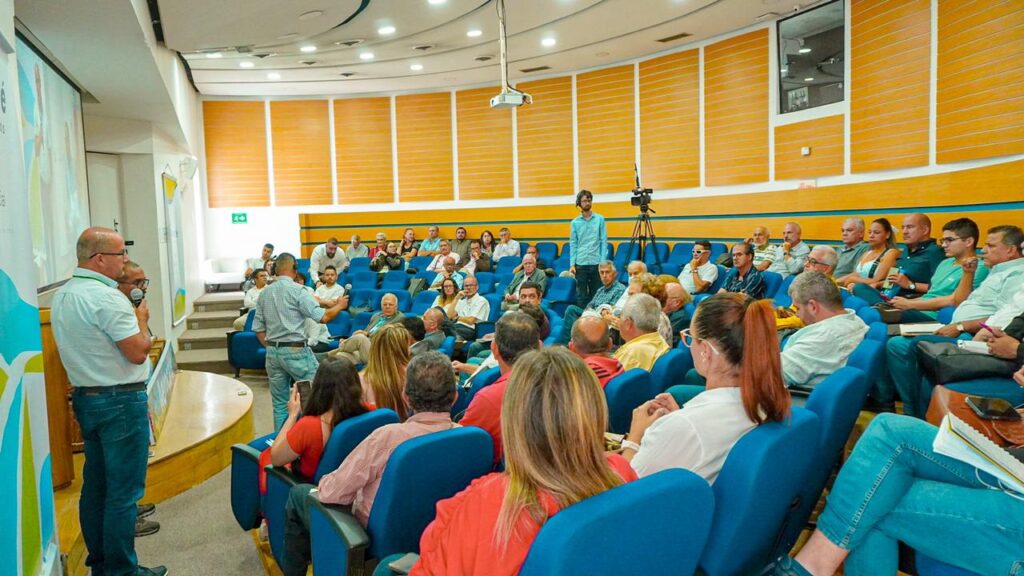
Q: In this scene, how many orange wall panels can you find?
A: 12